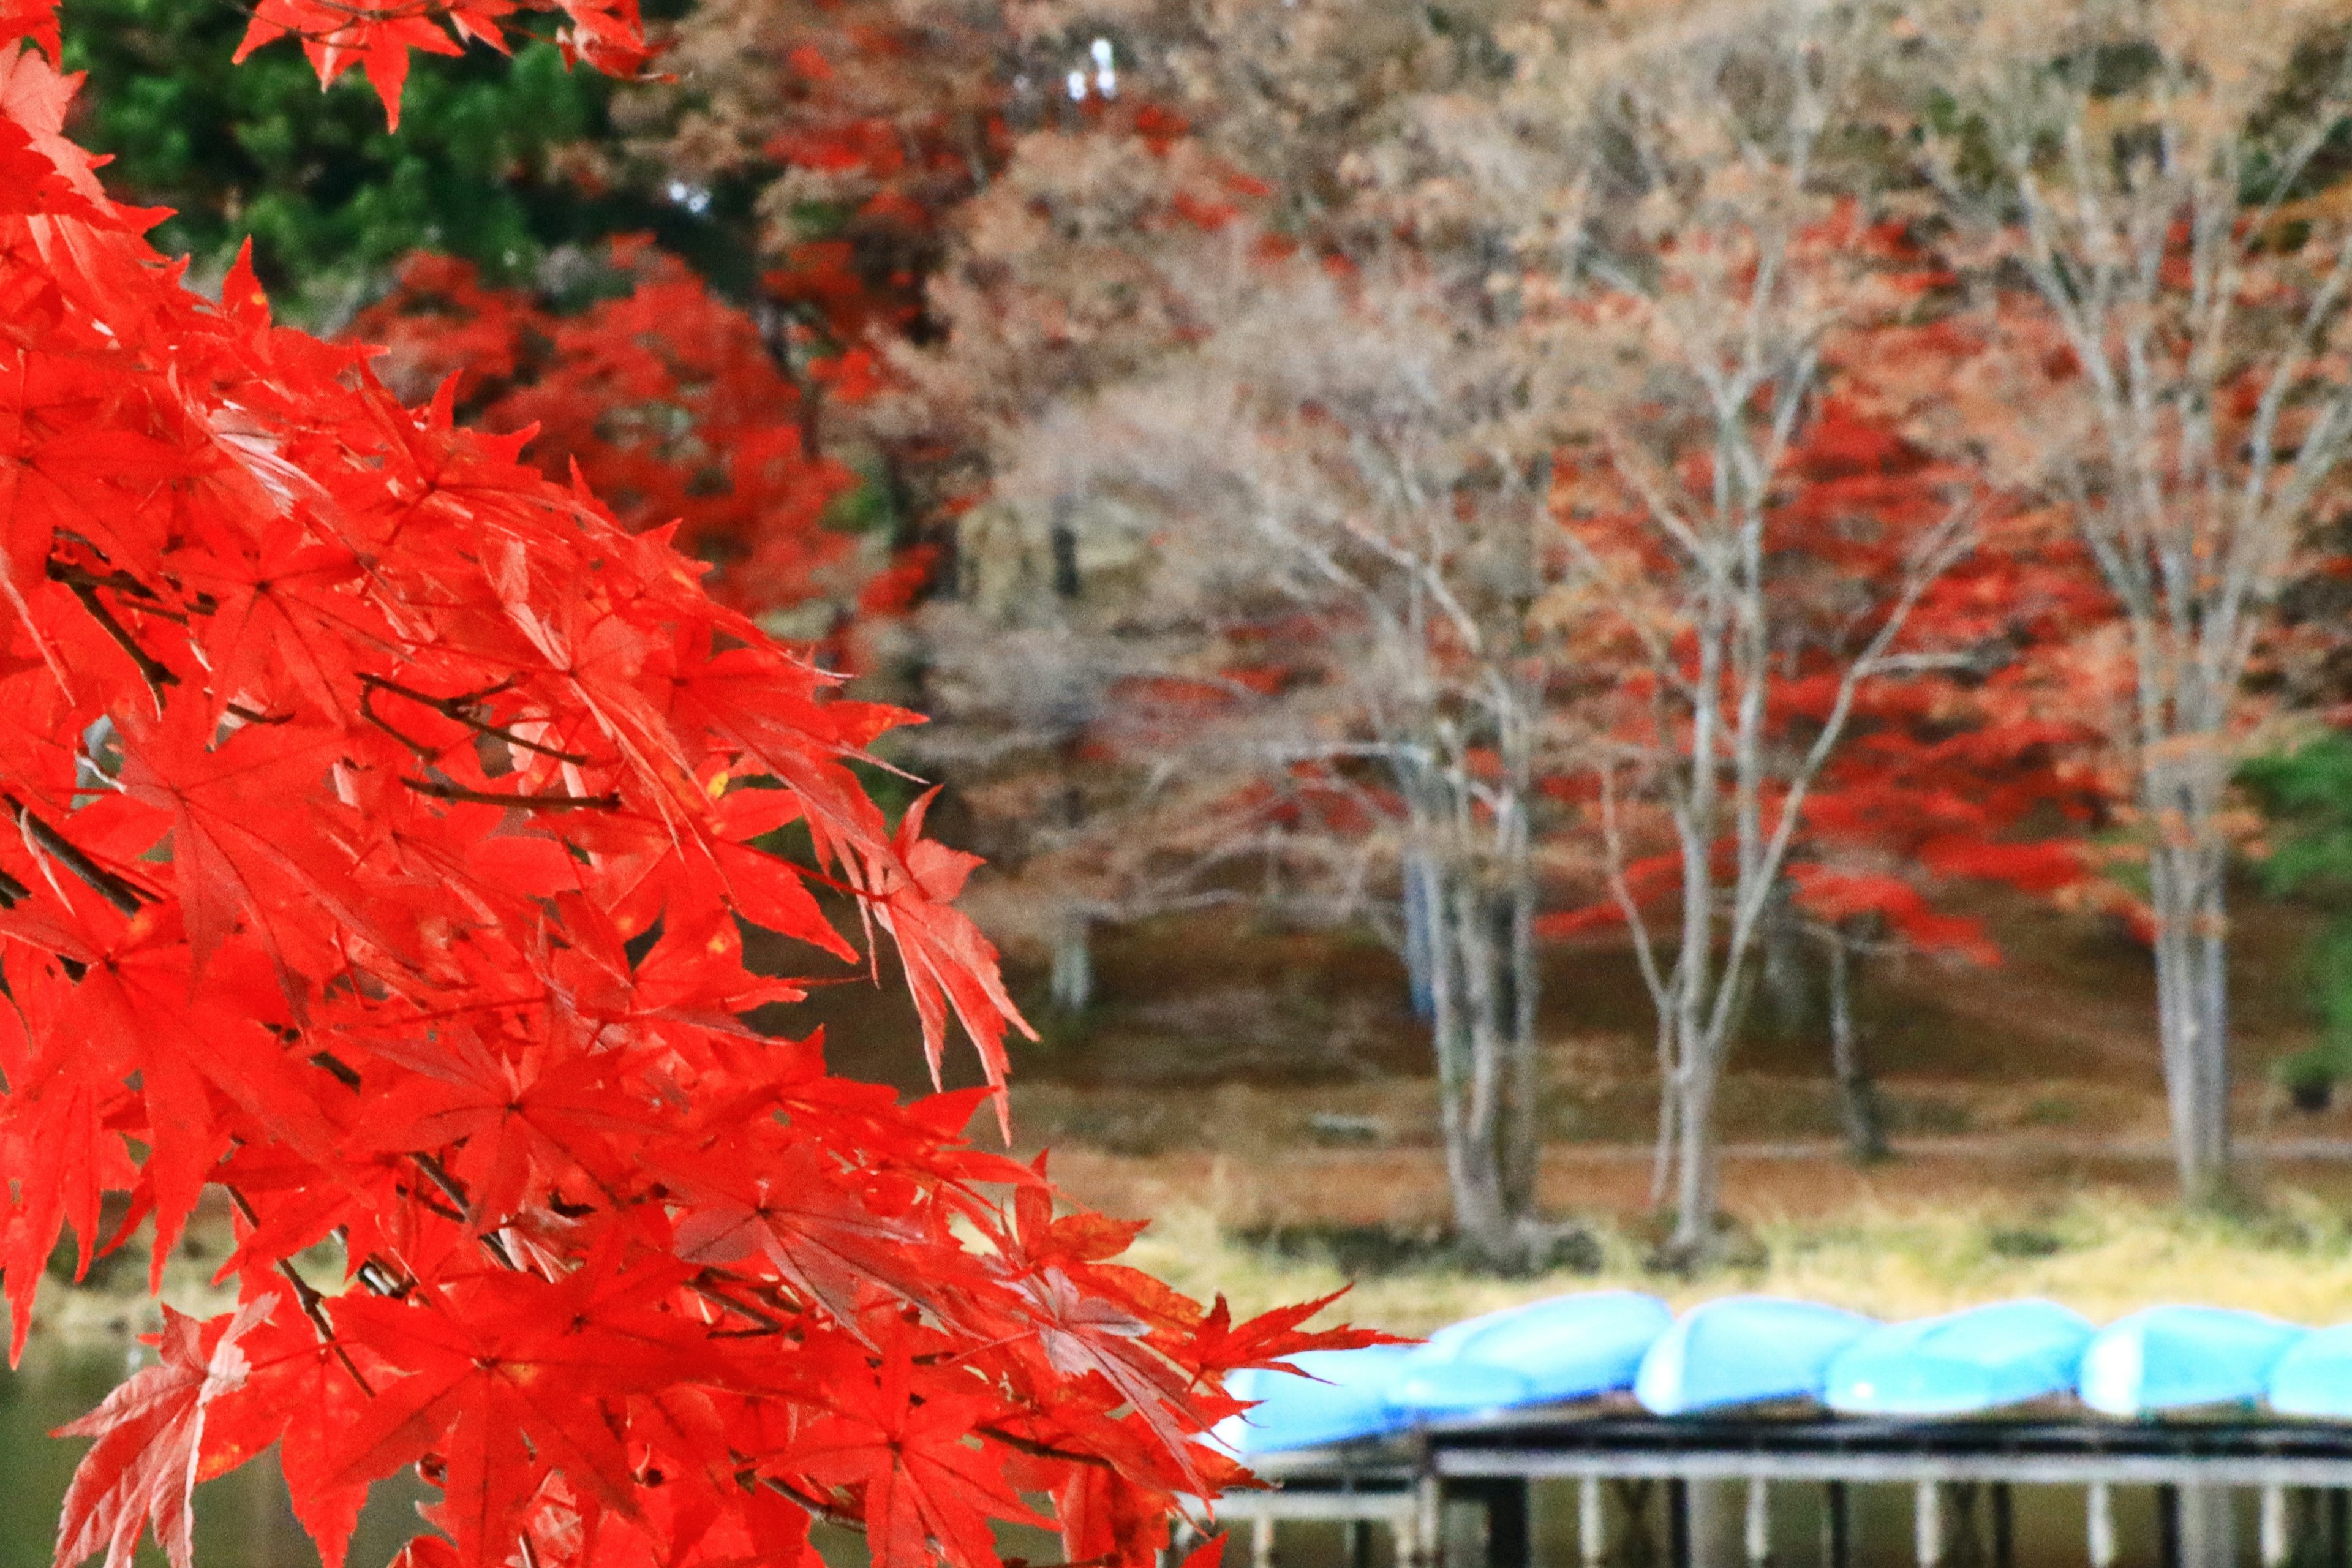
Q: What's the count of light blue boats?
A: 6